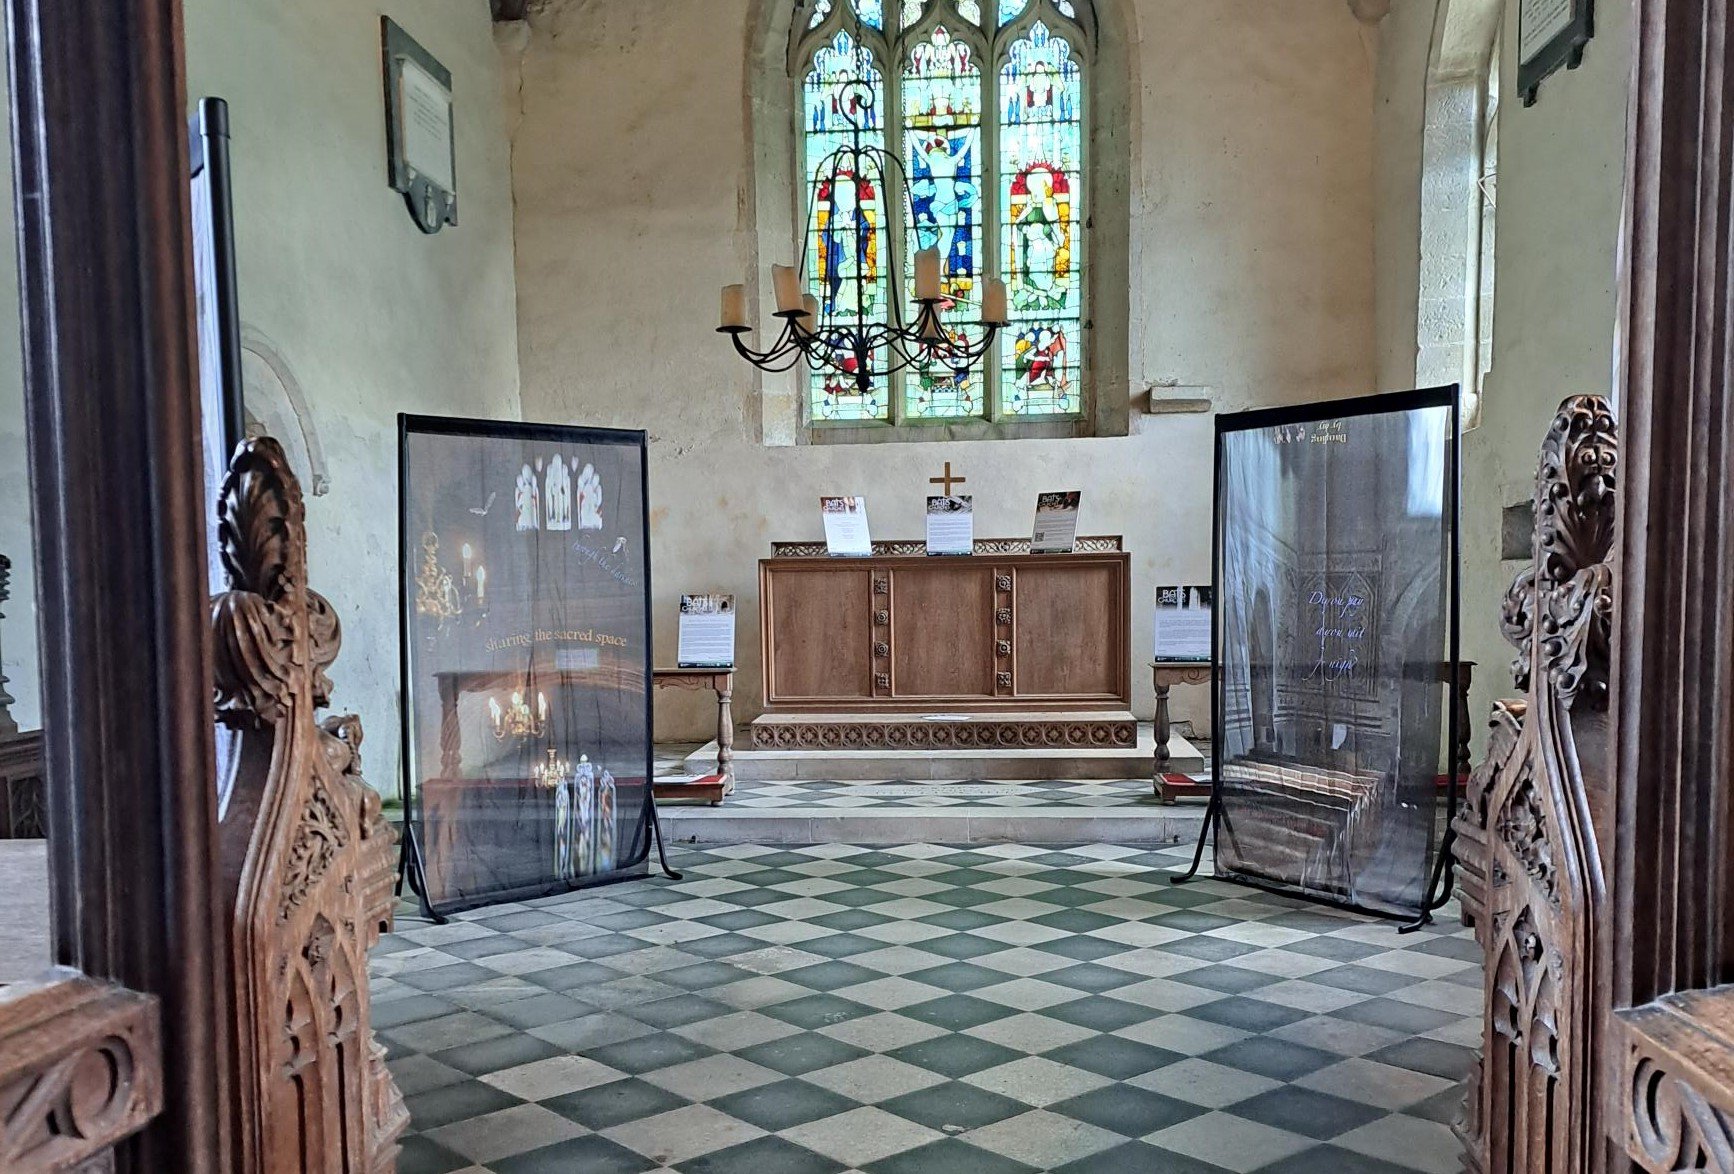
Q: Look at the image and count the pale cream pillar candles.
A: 6